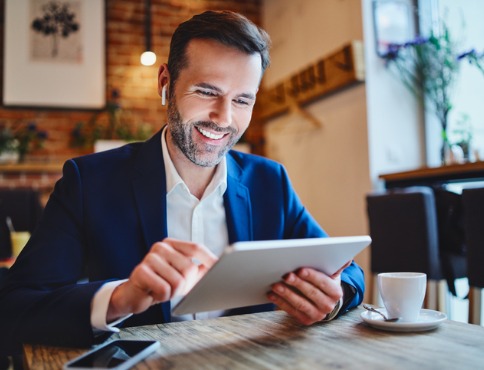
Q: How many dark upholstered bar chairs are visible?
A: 2